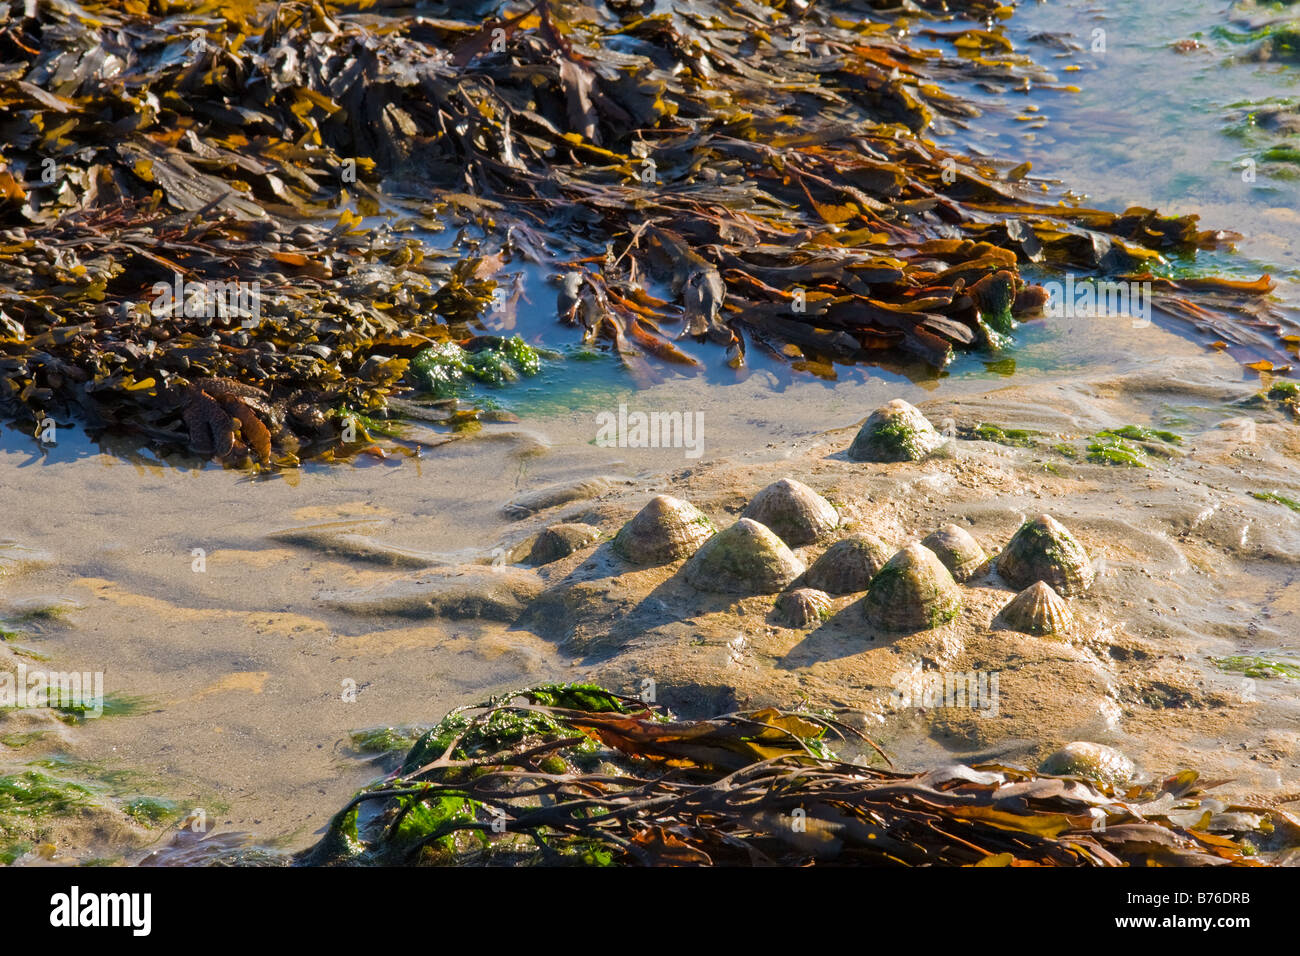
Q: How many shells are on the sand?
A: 12